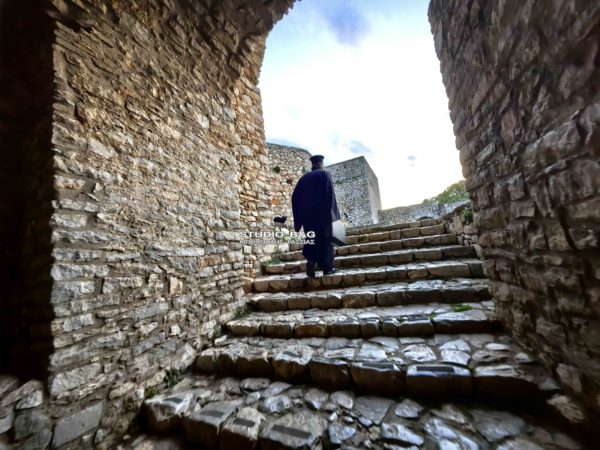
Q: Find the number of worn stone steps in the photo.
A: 9